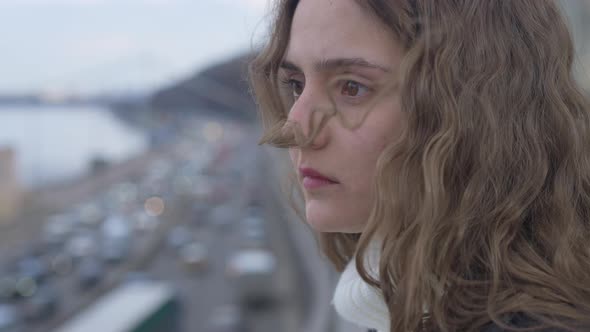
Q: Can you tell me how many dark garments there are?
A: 1